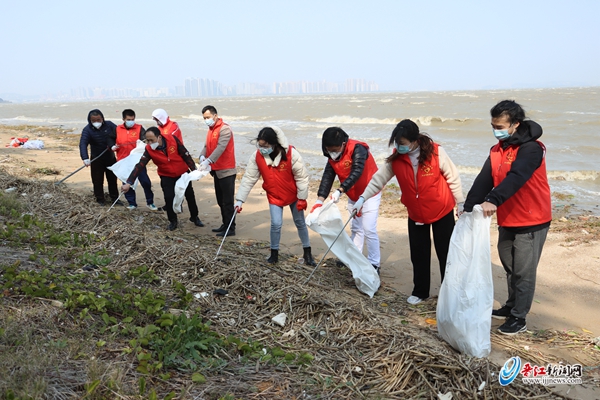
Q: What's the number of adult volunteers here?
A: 9